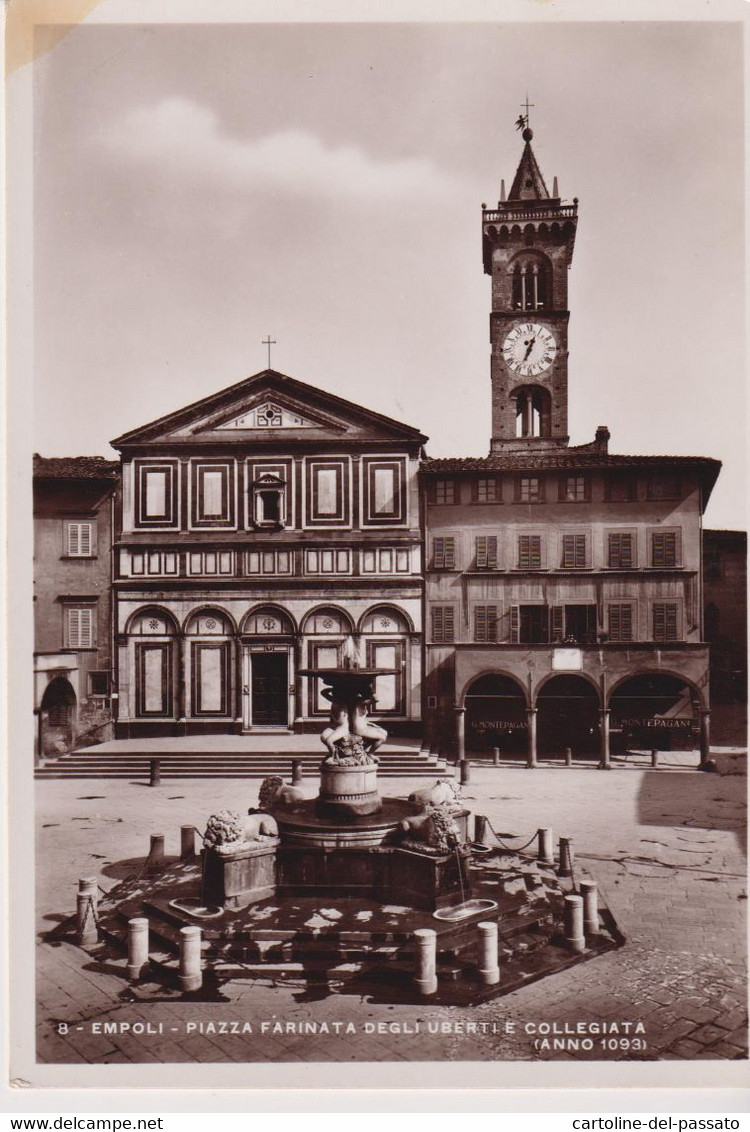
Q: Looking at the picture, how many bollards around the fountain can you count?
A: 13